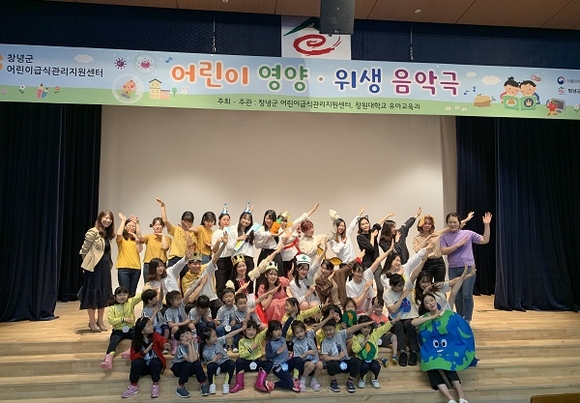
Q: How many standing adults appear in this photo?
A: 15